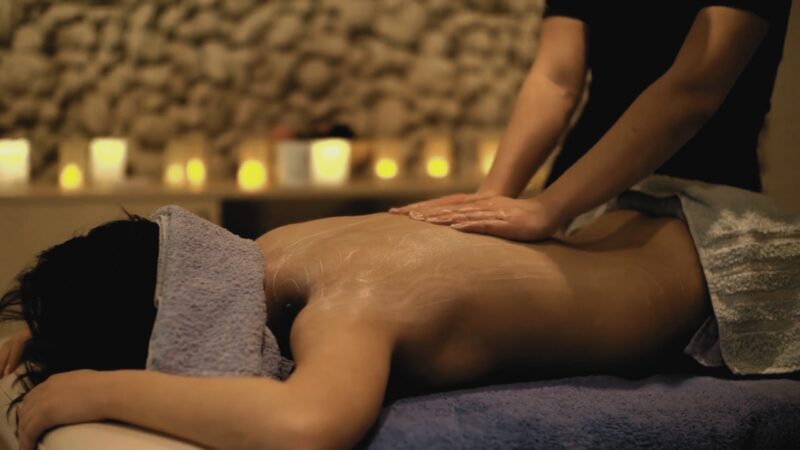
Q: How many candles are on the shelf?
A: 10